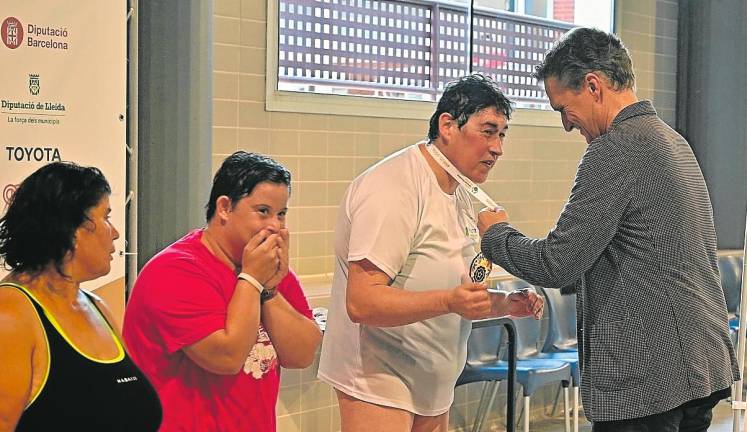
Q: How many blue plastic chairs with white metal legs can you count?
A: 4